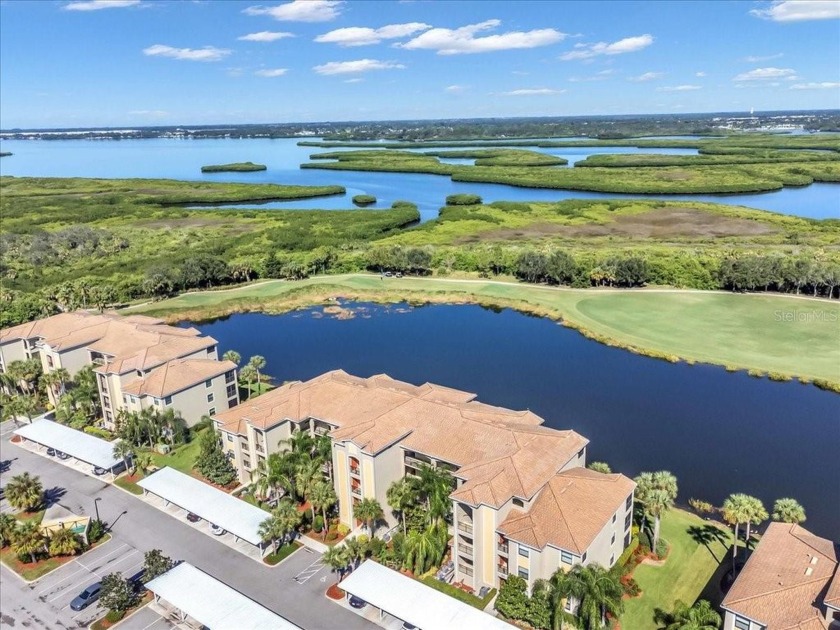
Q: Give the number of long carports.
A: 4